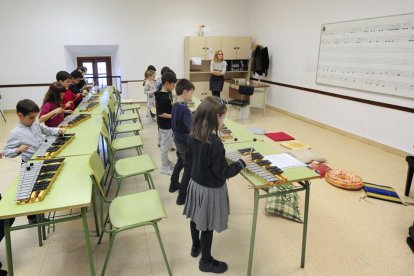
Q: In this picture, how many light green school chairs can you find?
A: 6